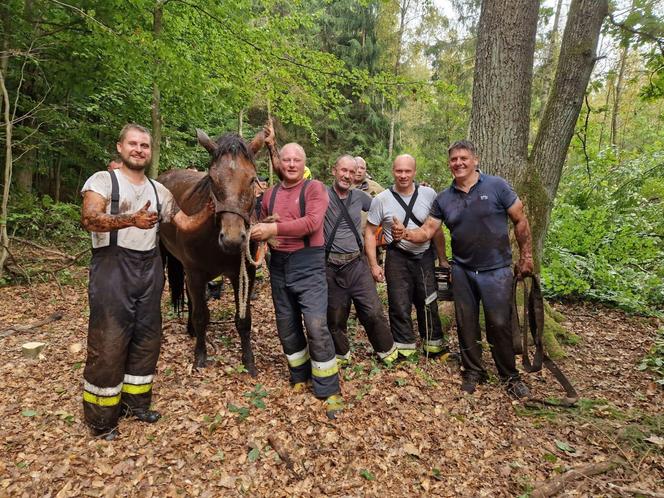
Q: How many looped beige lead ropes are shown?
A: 1